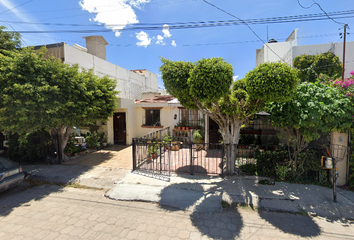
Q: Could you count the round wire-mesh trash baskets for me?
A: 1